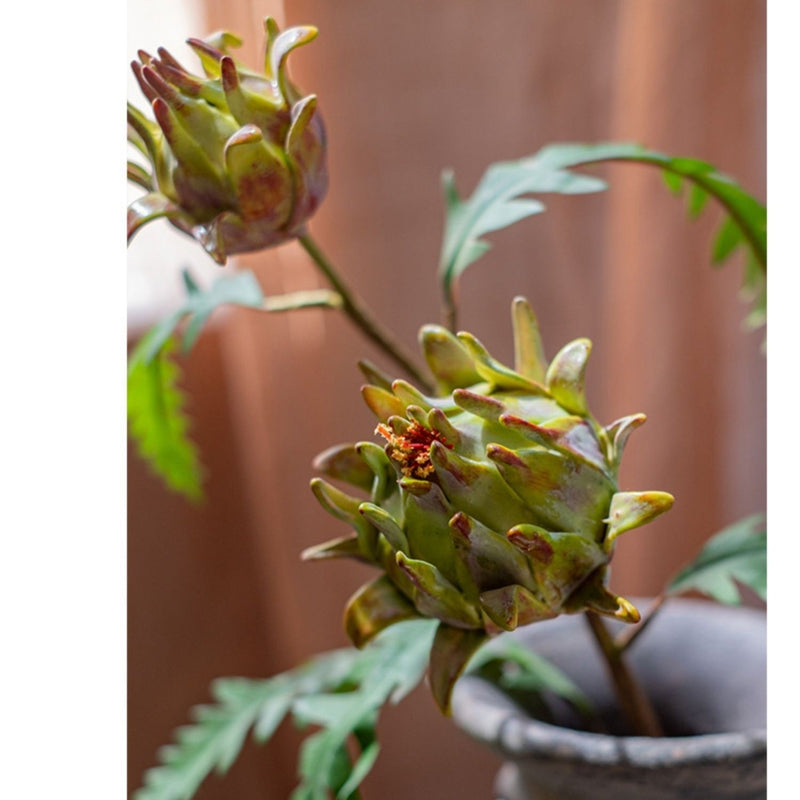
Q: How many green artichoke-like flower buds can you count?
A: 2